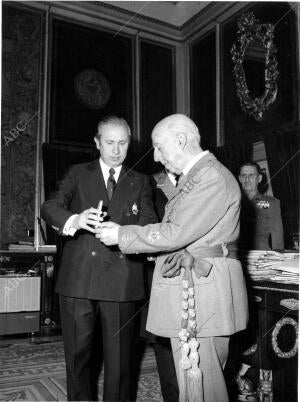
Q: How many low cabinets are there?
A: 1